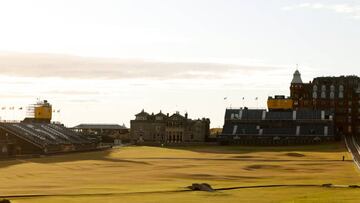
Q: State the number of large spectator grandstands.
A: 2